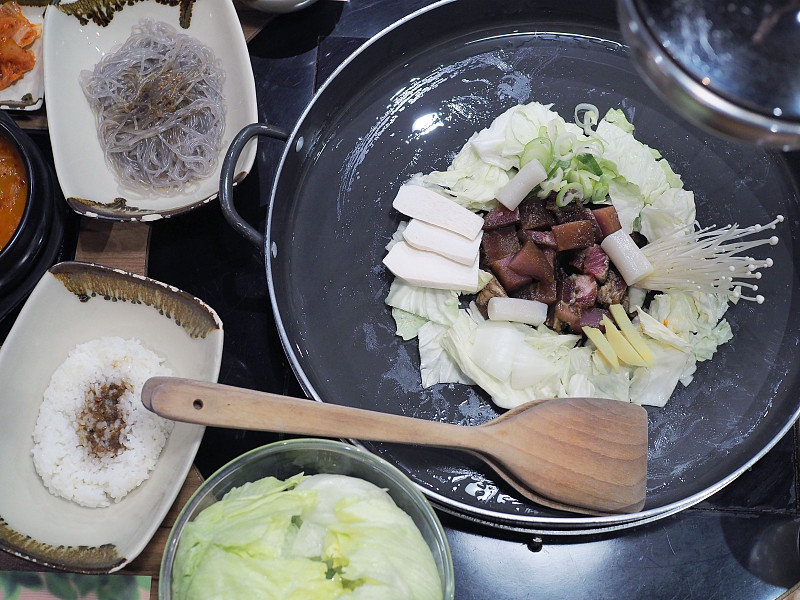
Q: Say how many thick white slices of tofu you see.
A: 3